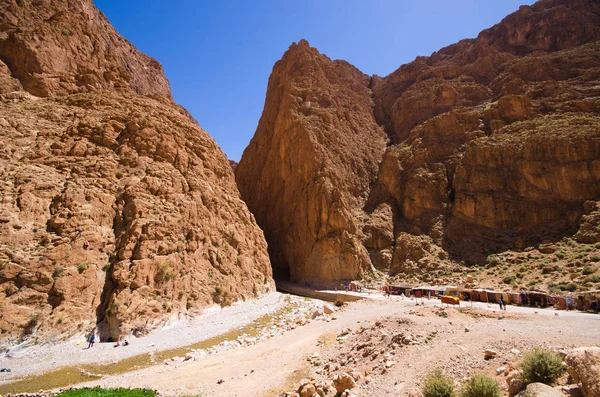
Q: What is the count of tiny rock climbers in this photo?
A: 2